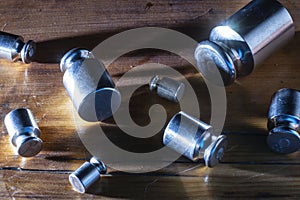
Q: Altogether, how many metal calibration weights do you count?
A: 8